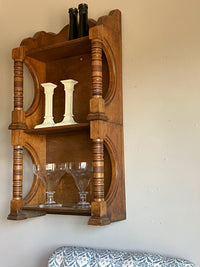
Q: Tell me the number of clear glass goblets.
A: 2